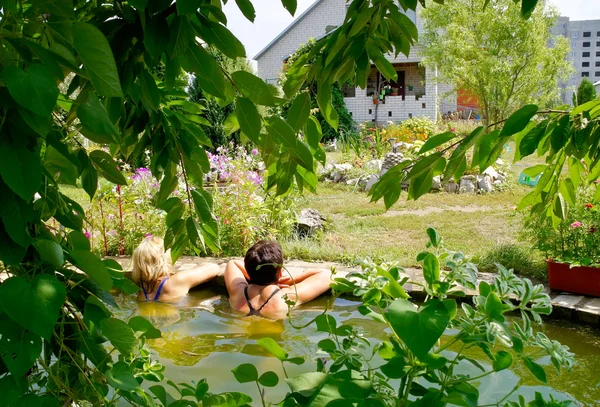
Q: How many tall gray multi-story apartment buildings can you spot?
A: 1